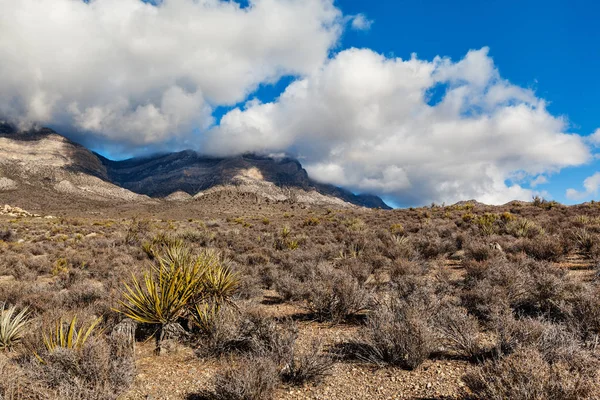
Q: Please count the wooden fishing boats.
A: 0